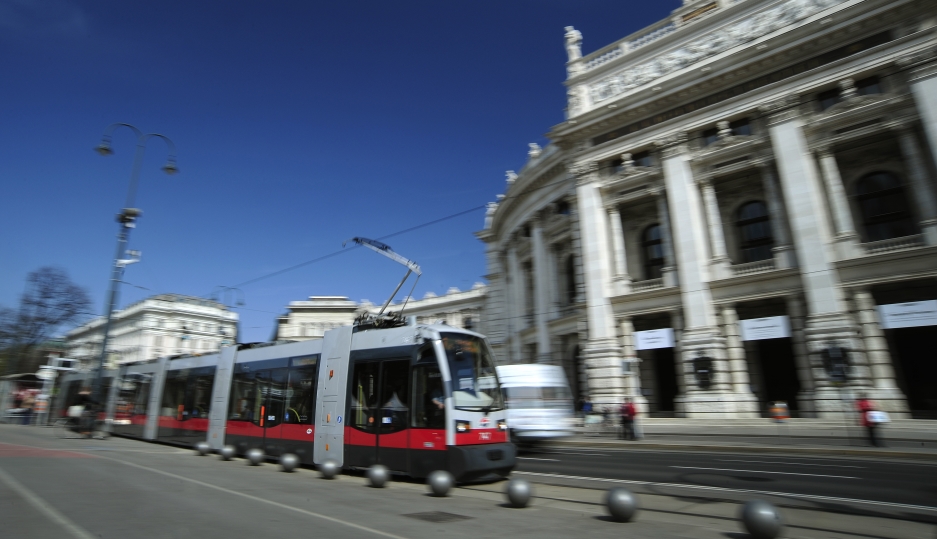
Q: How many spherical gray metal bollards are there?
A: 10